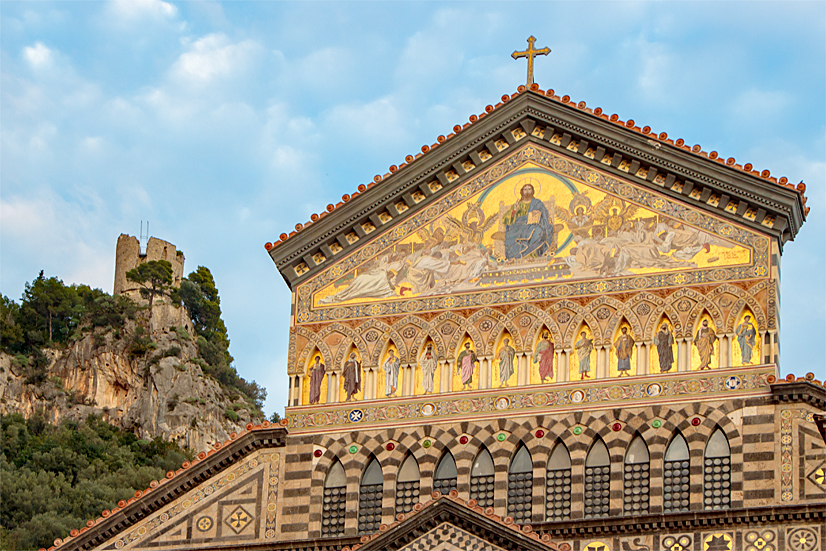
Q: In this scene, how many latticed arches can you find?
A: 11